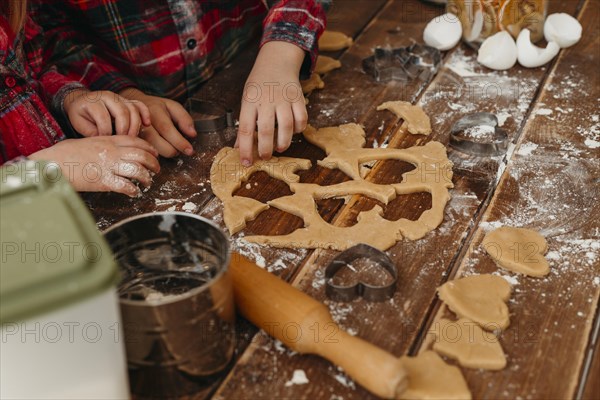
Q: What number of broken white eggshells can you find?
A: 4